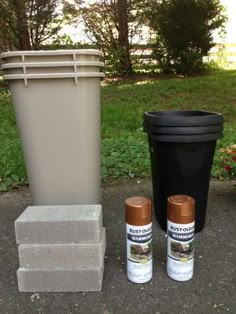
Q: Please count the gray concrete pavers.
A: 3